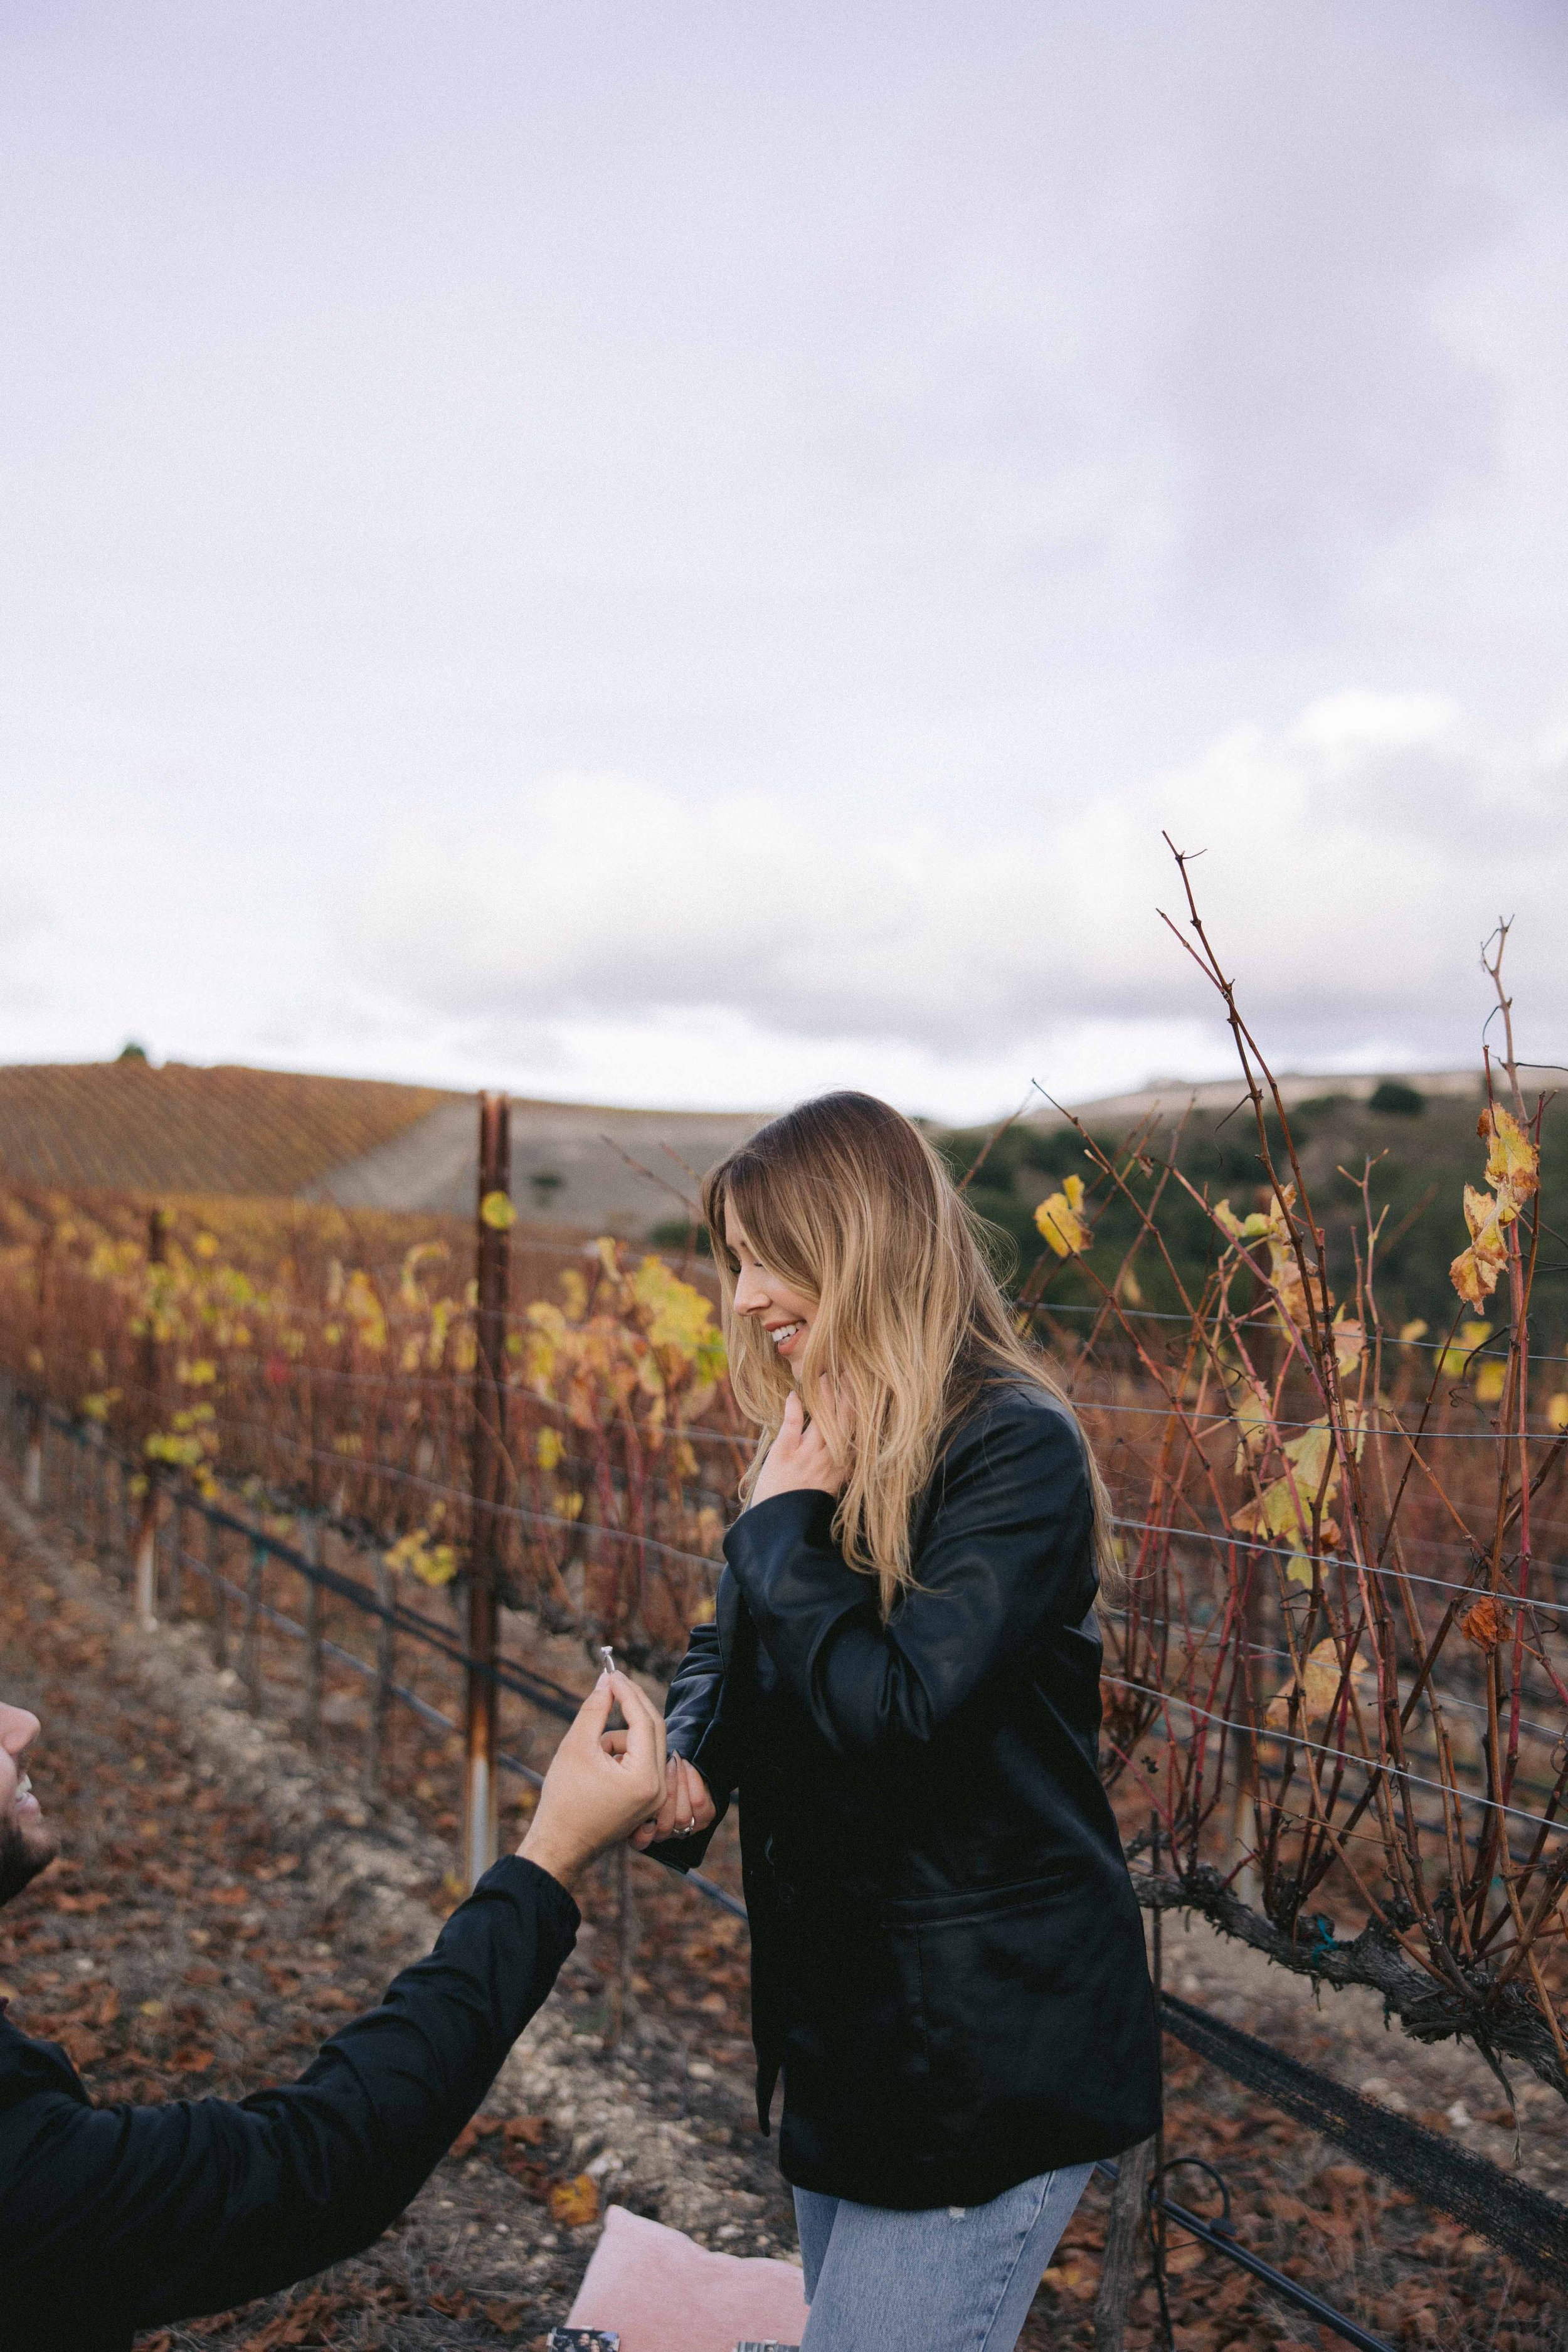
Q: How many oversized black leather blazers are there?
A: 1